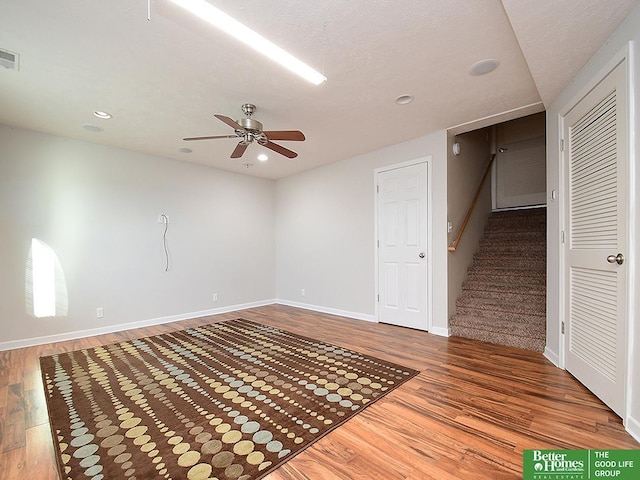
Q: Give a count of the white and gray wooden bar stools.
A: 0